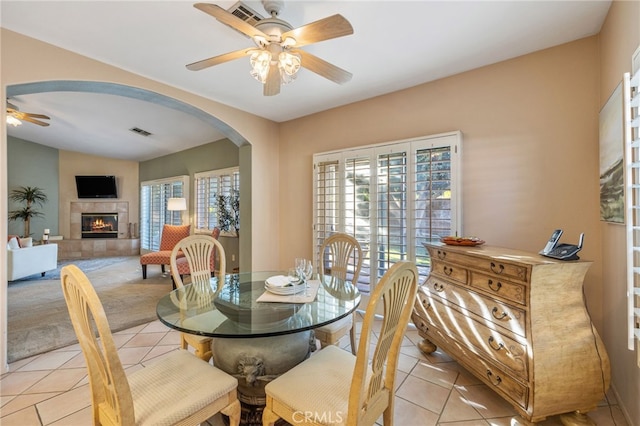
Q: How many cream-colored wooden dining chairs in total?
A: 4